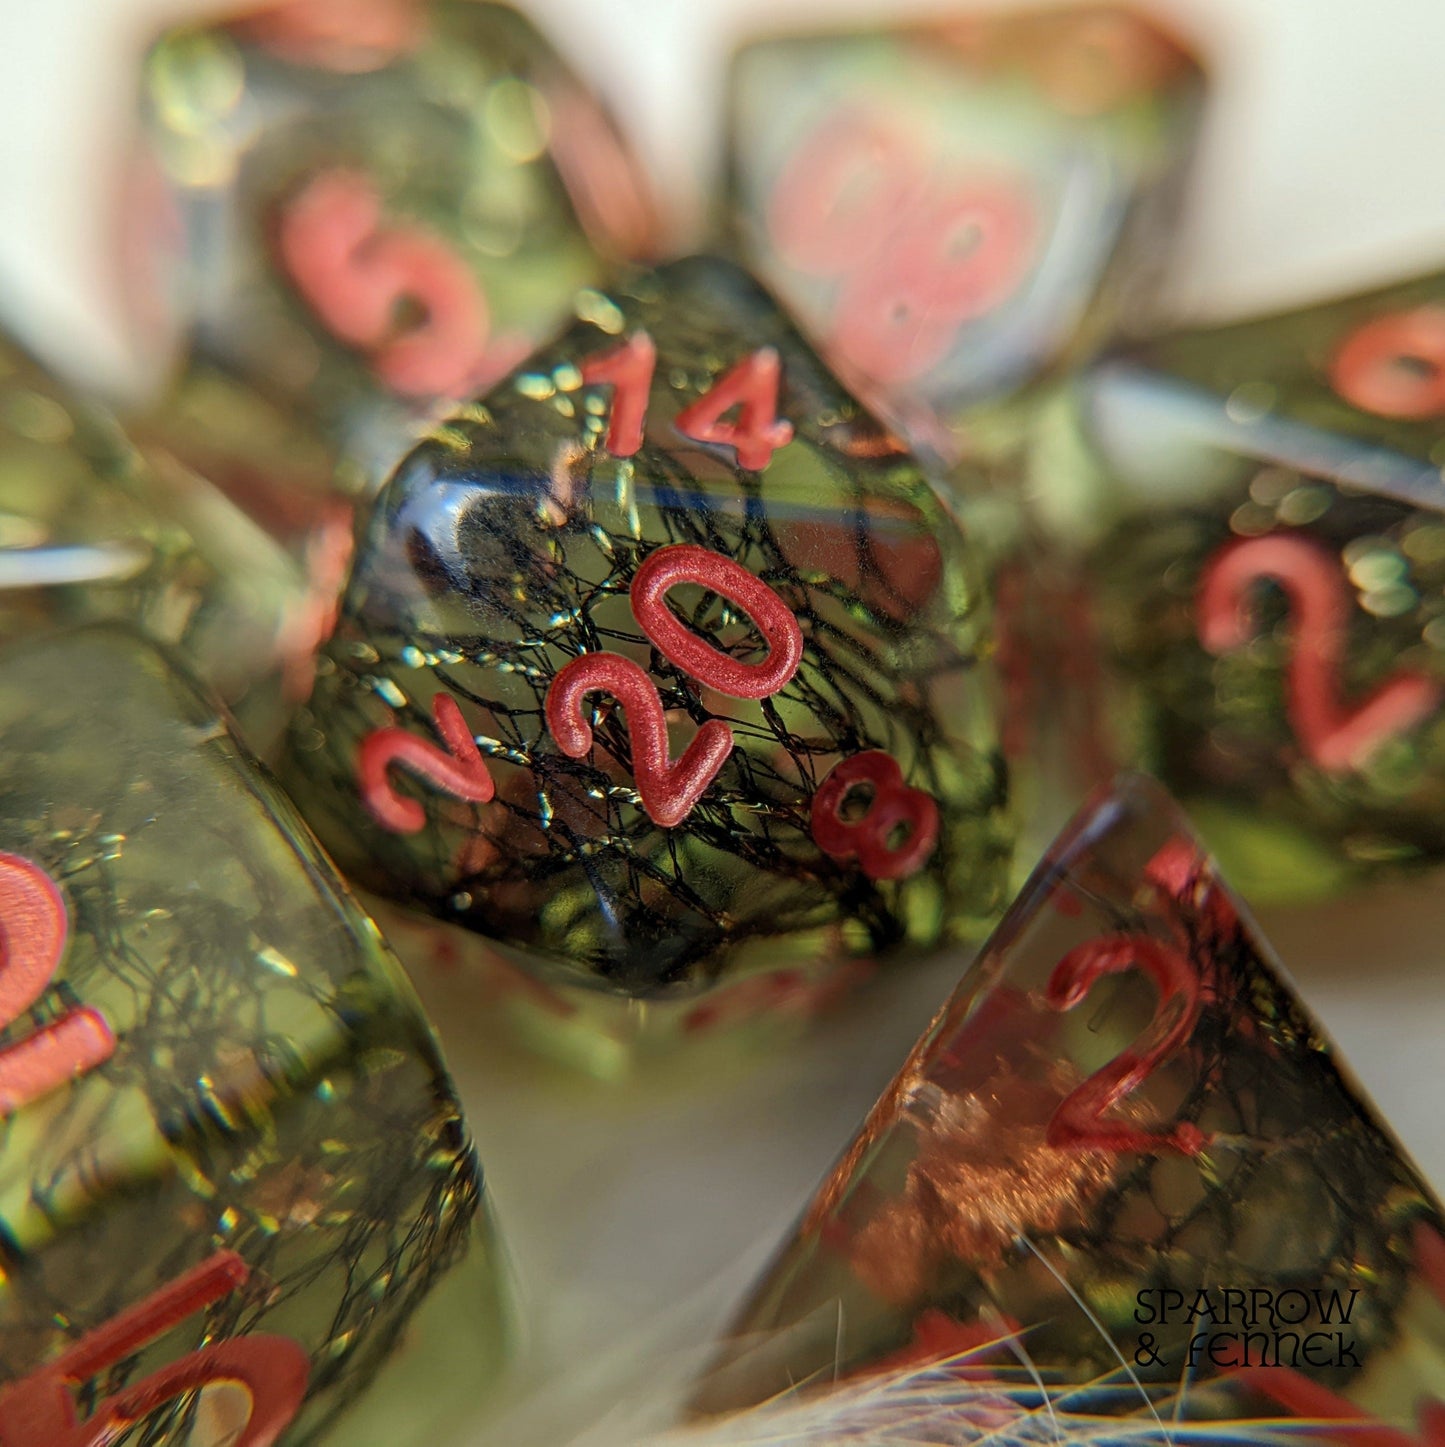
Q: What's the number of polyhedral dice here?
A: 7